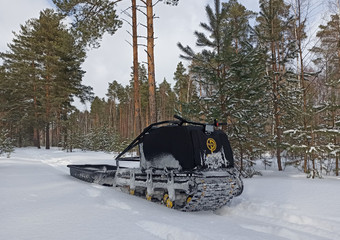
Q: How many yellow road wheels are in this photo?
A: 5